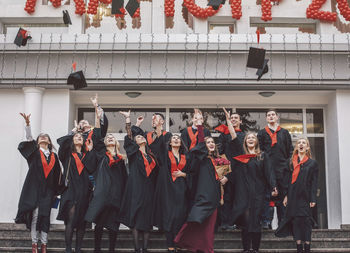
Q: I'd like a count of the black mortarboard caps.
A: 8